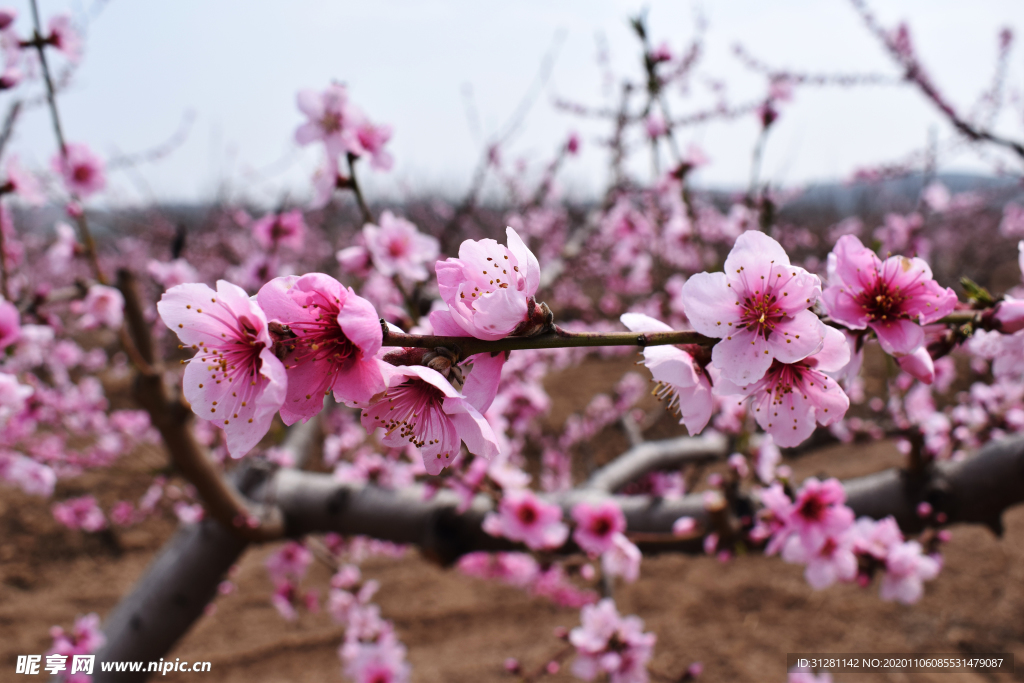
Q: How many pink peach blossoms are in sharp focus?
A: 8